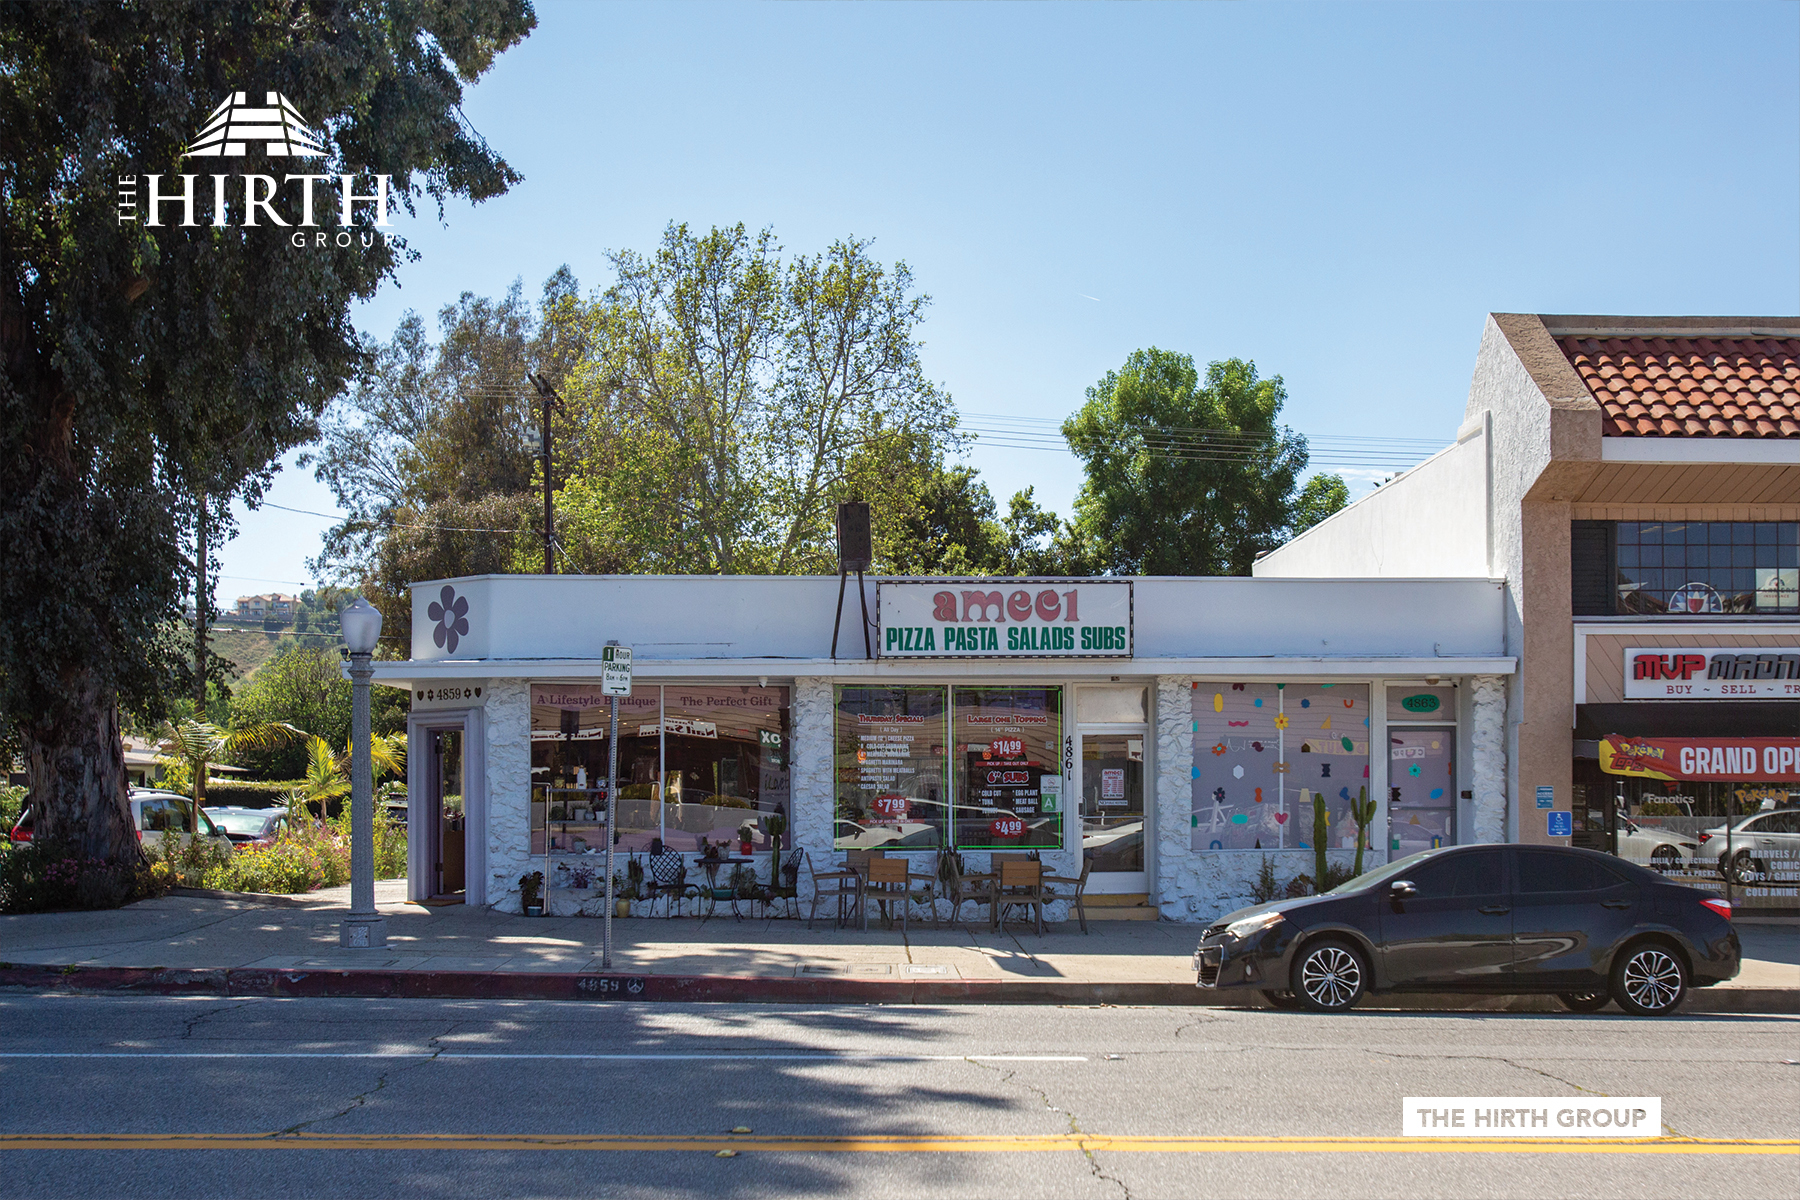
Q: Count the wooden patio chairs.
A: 8